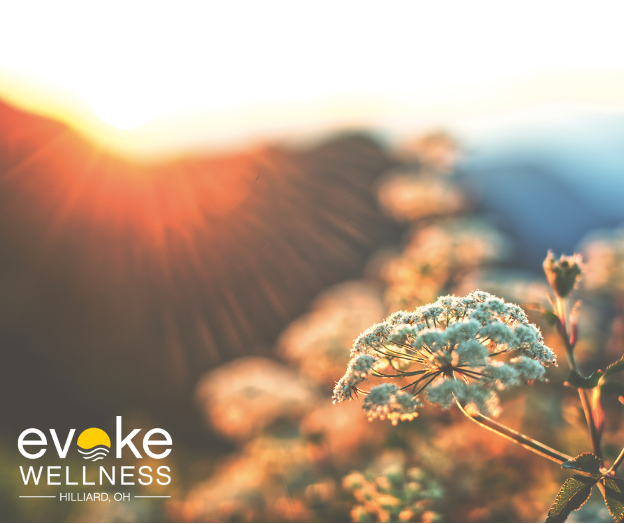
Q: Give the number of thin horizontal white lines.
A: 2